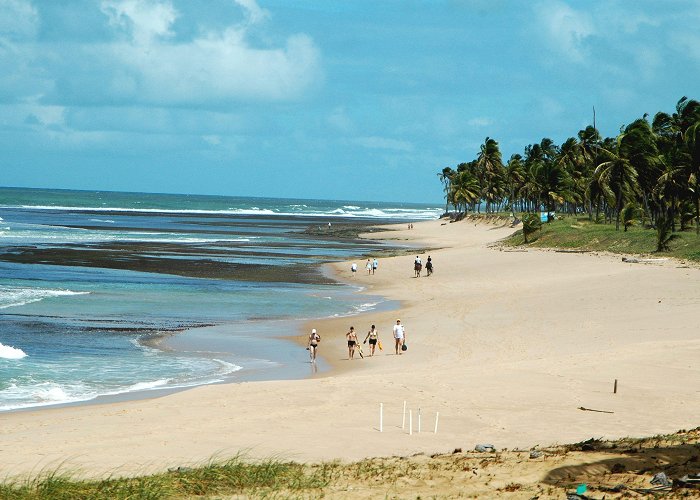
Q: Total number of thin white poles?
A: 5